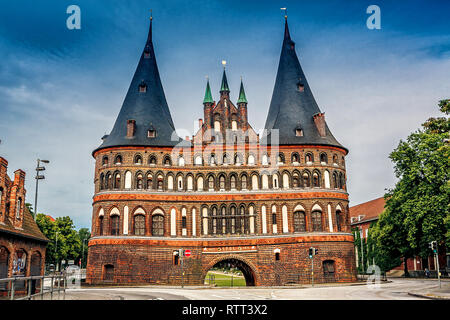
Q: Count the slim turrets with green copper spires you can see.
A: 3